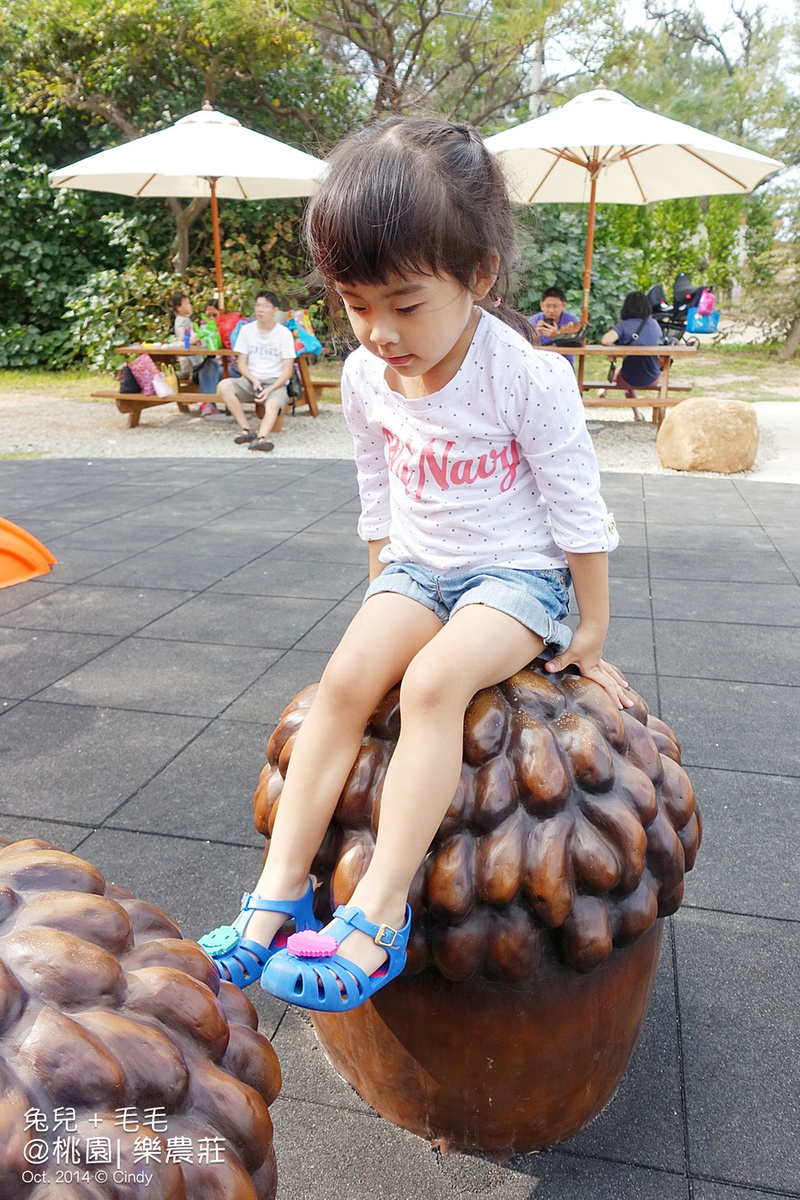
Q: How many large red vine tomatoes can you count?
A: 0